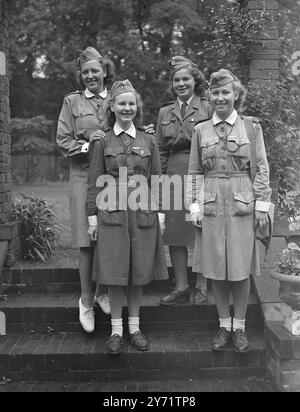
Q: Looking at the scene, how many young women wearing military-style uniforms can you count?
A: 4